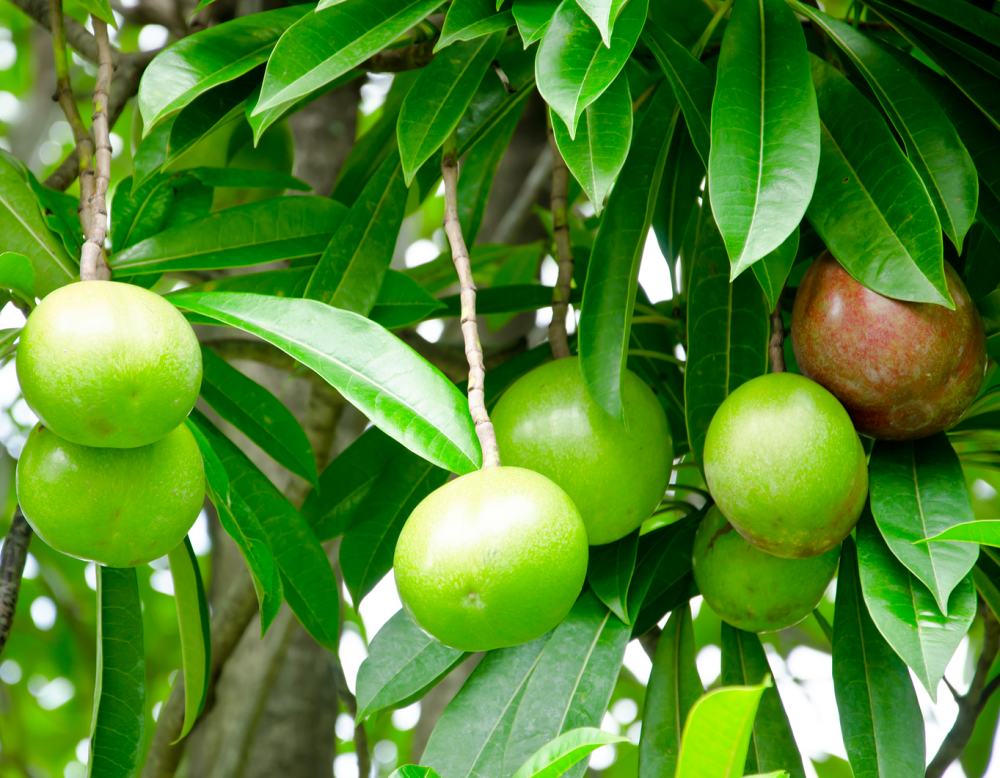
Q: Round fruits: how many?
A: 7